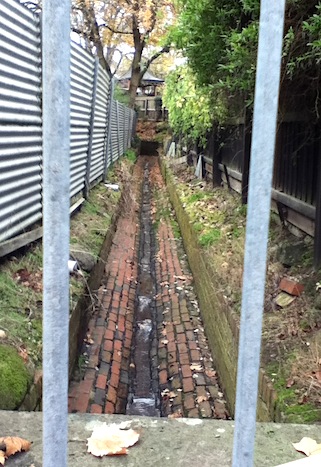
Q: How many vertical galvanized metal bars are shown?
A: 2